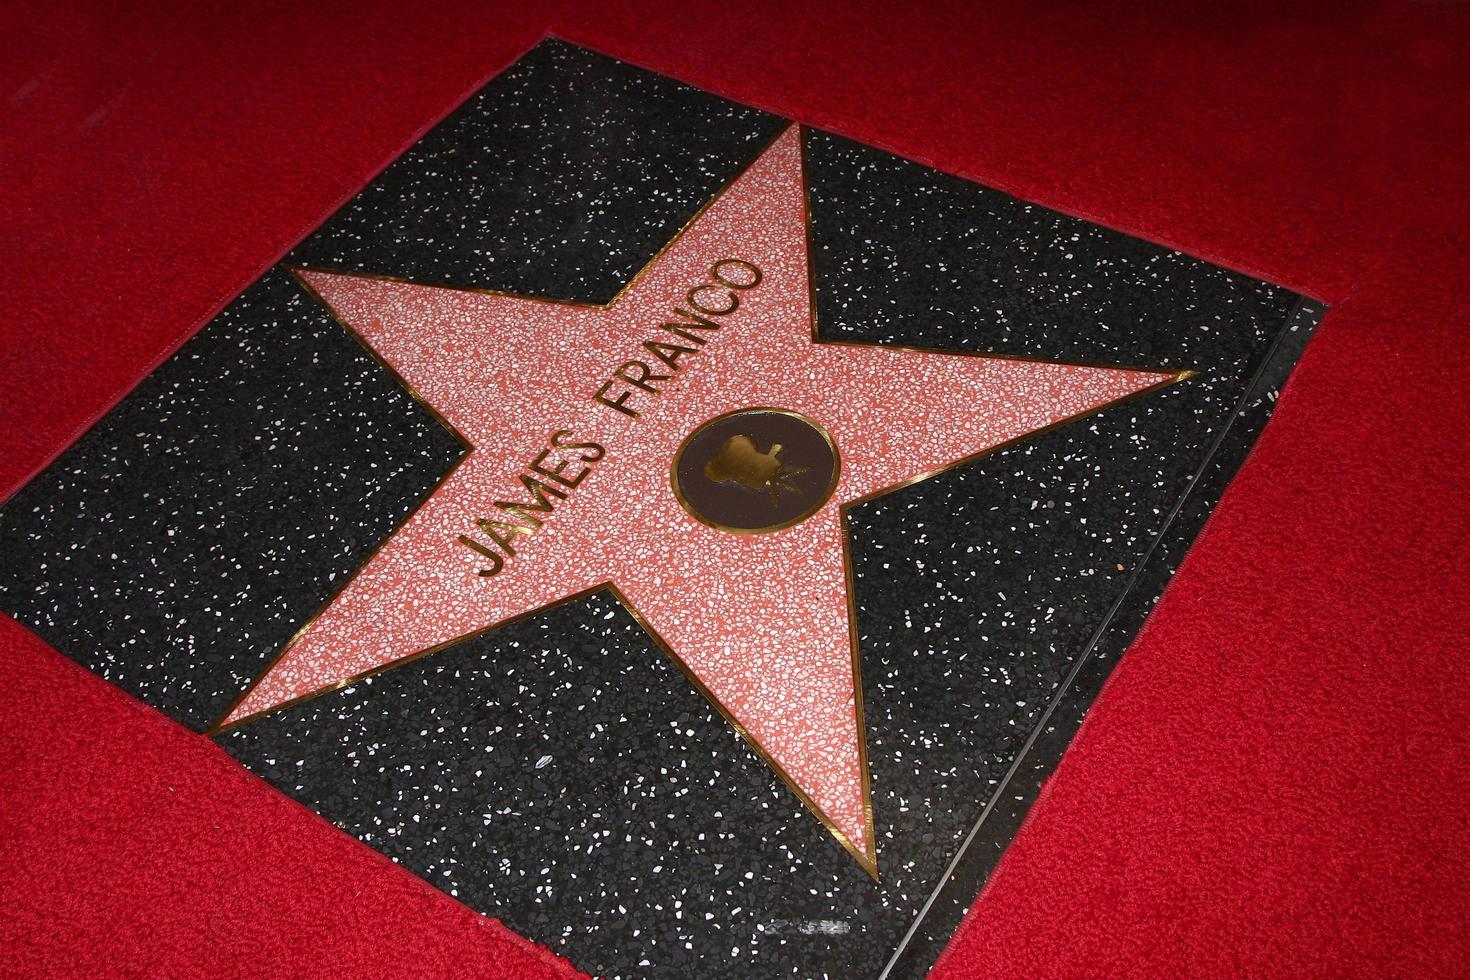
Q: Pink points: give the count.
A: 5